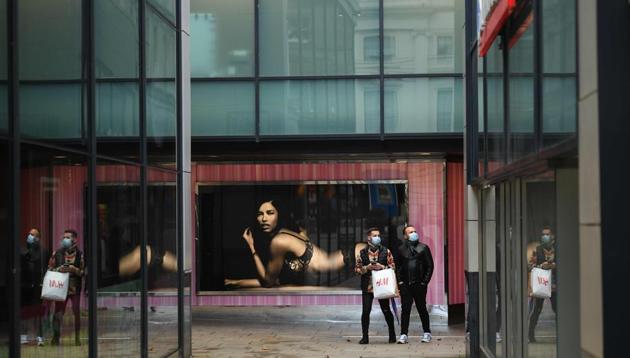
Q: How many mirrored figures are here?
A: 3